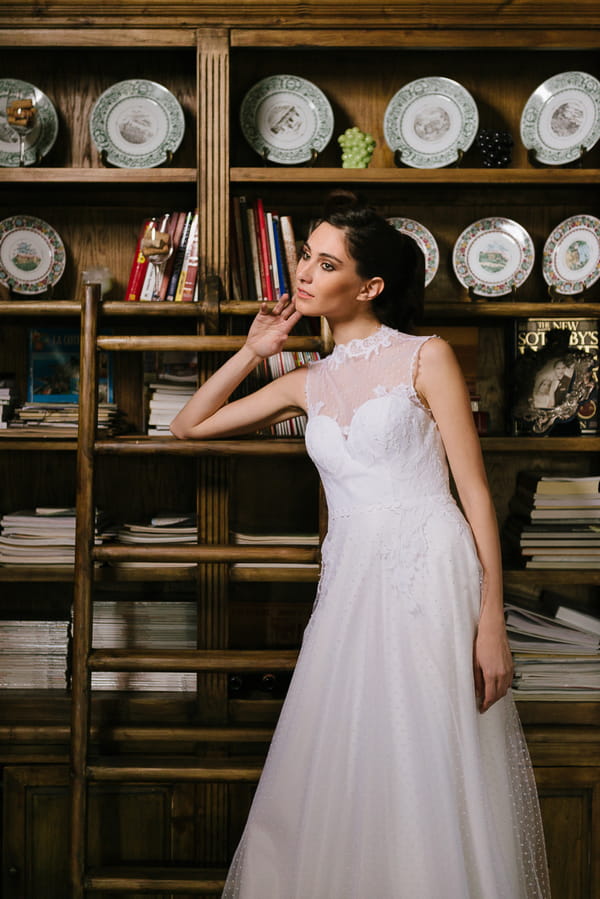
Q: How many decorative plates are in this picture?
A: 9